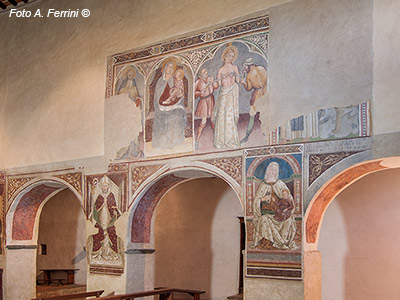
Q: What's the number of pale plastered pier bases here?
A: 3